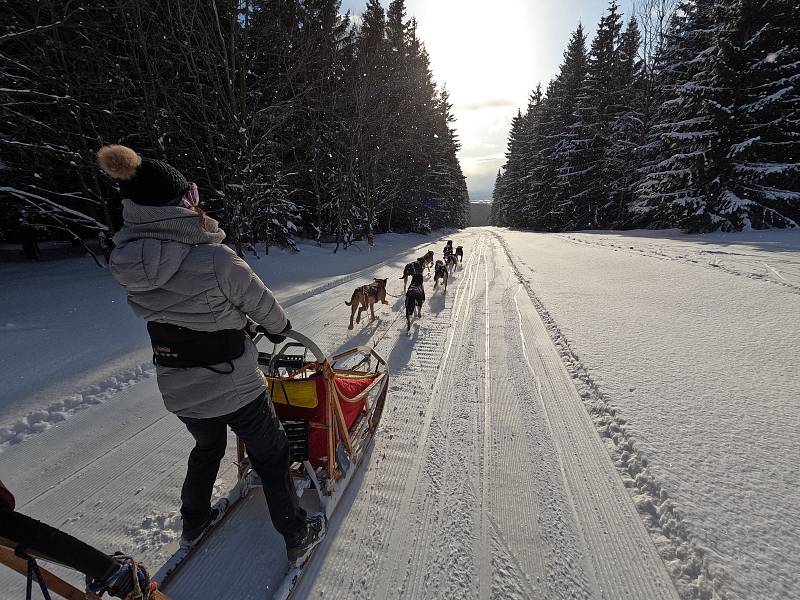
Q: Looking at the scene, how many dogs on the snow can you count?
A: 8